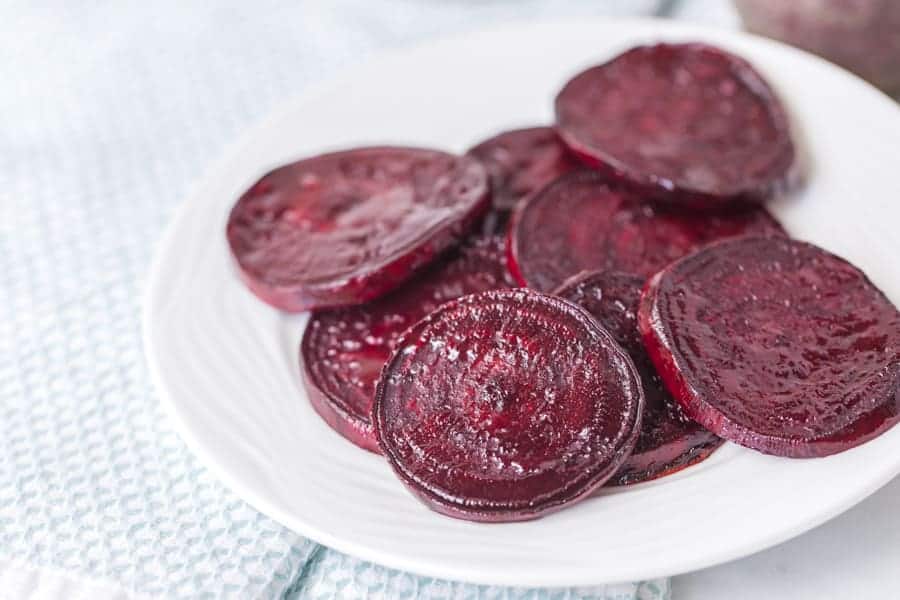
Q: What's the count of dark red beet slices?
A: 8